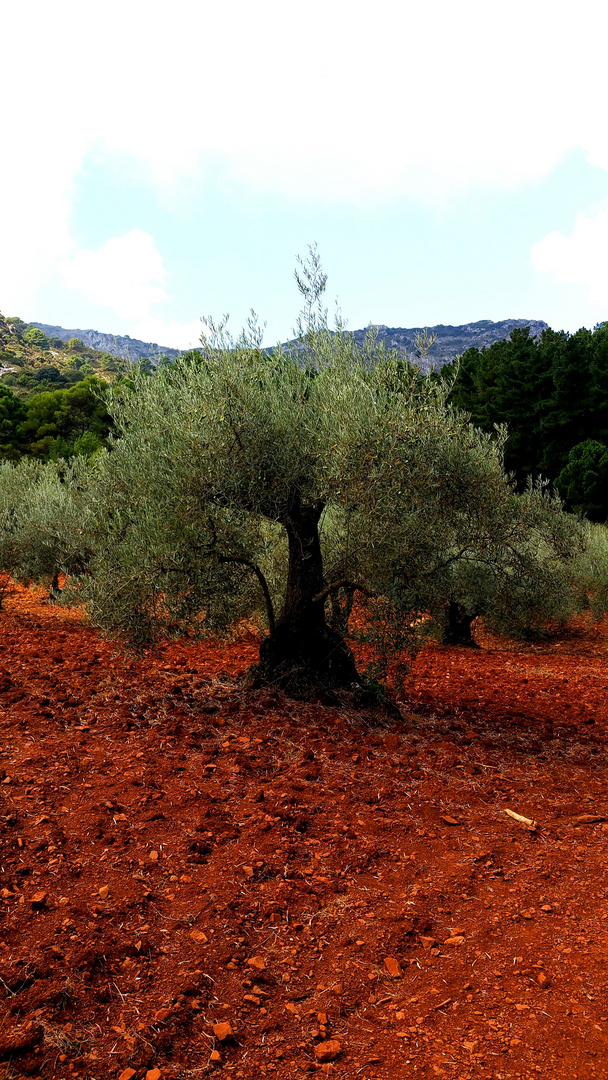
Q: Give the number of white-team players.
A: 0